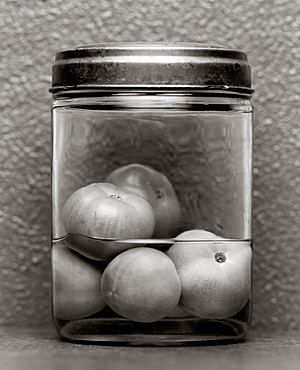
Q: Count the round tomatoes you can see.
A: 5